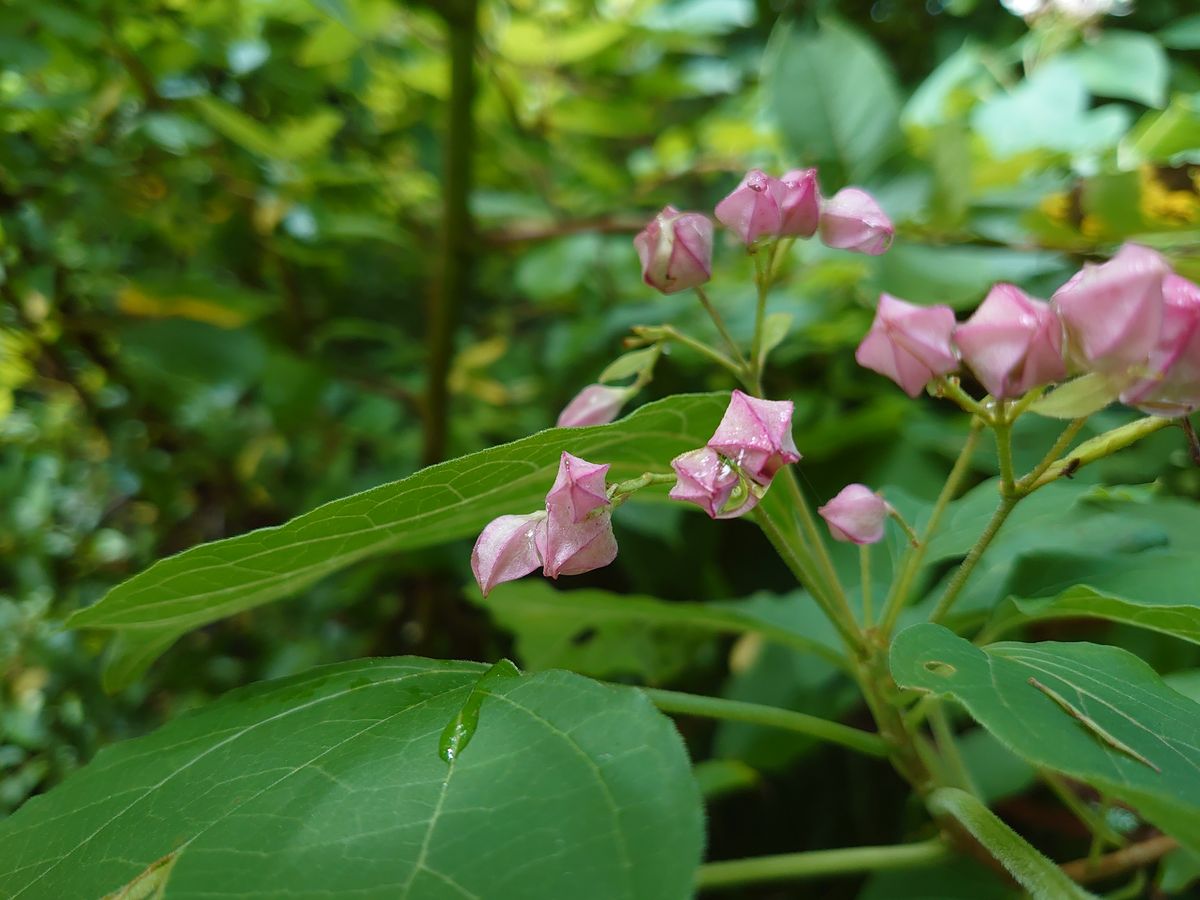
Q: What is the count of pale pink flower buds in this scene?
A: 15